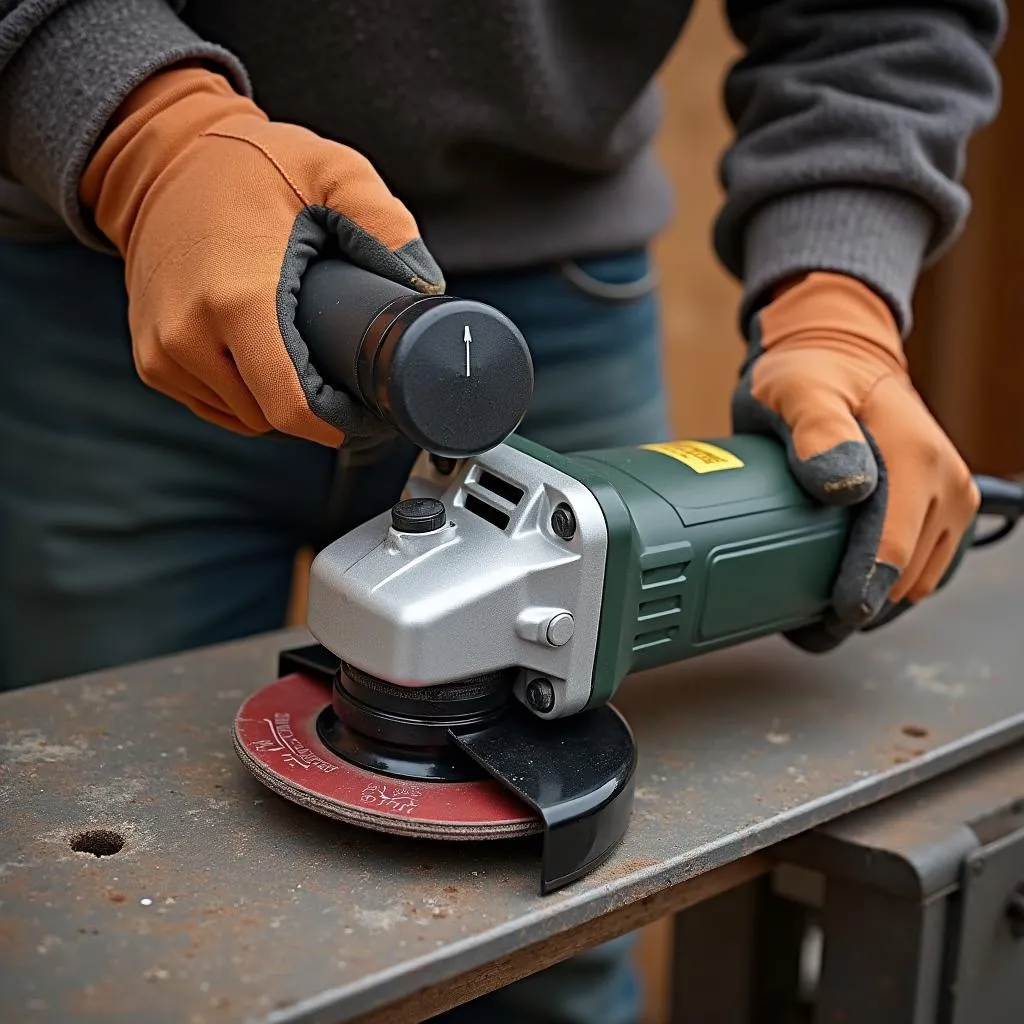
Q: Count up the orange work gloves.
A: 2